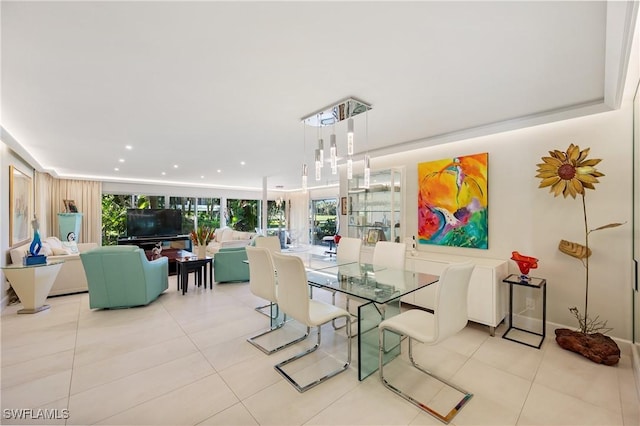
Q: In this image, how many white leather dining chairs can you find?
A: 6